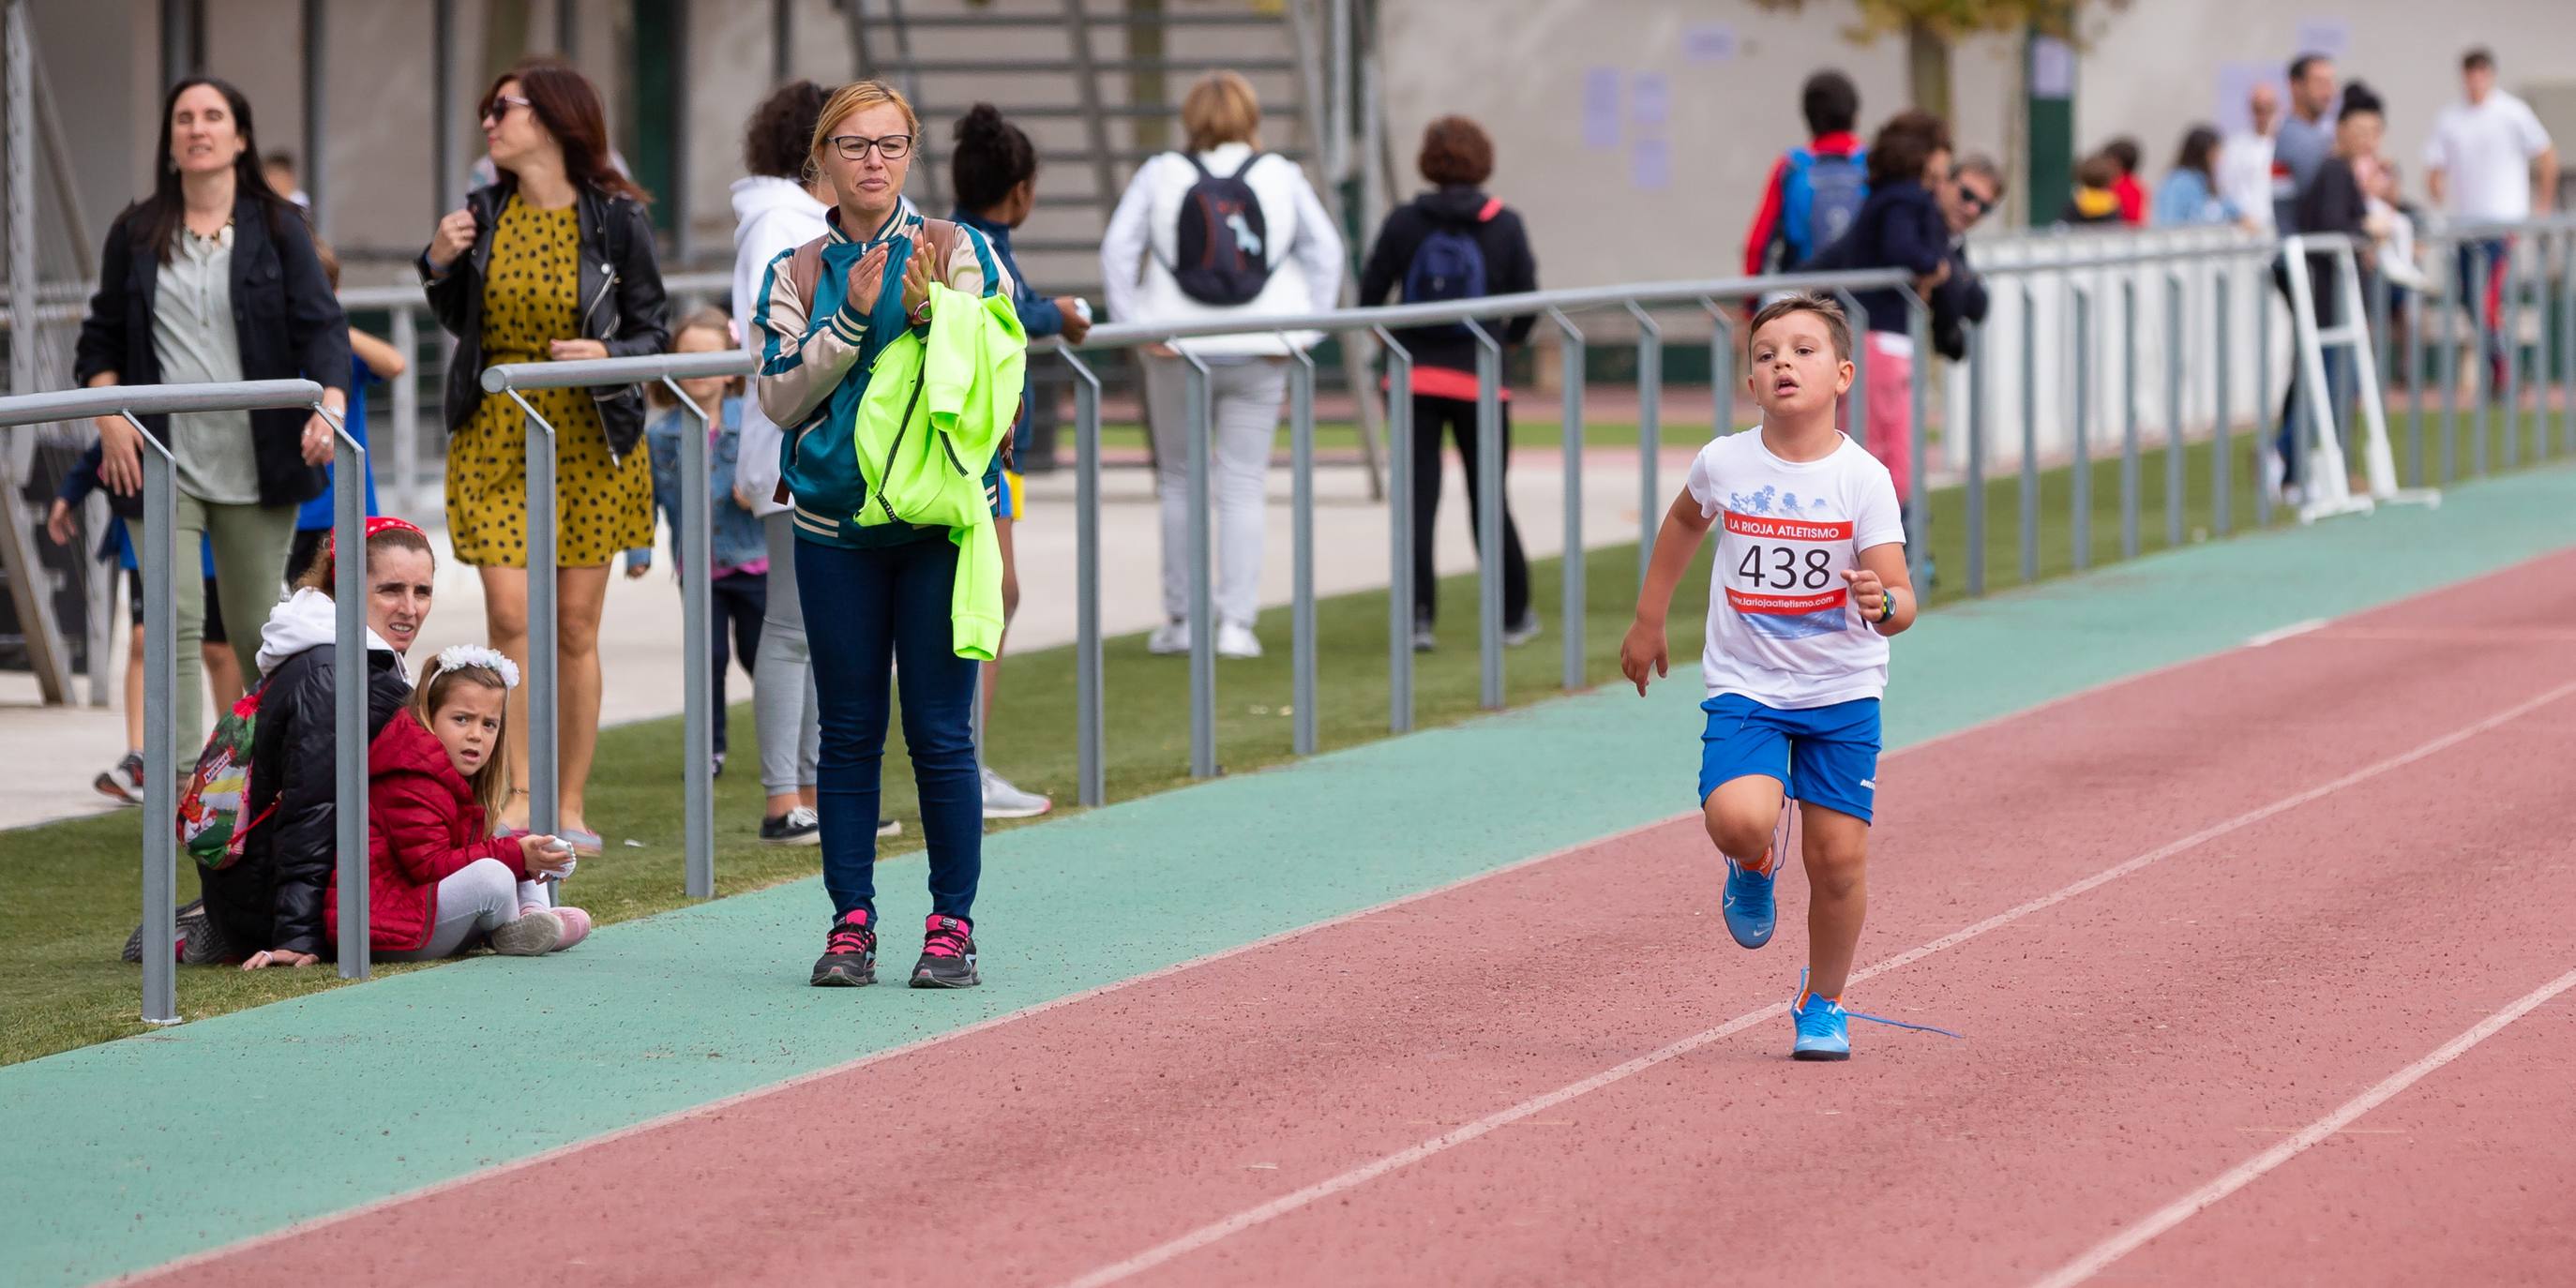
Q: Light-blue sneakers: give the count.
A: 2